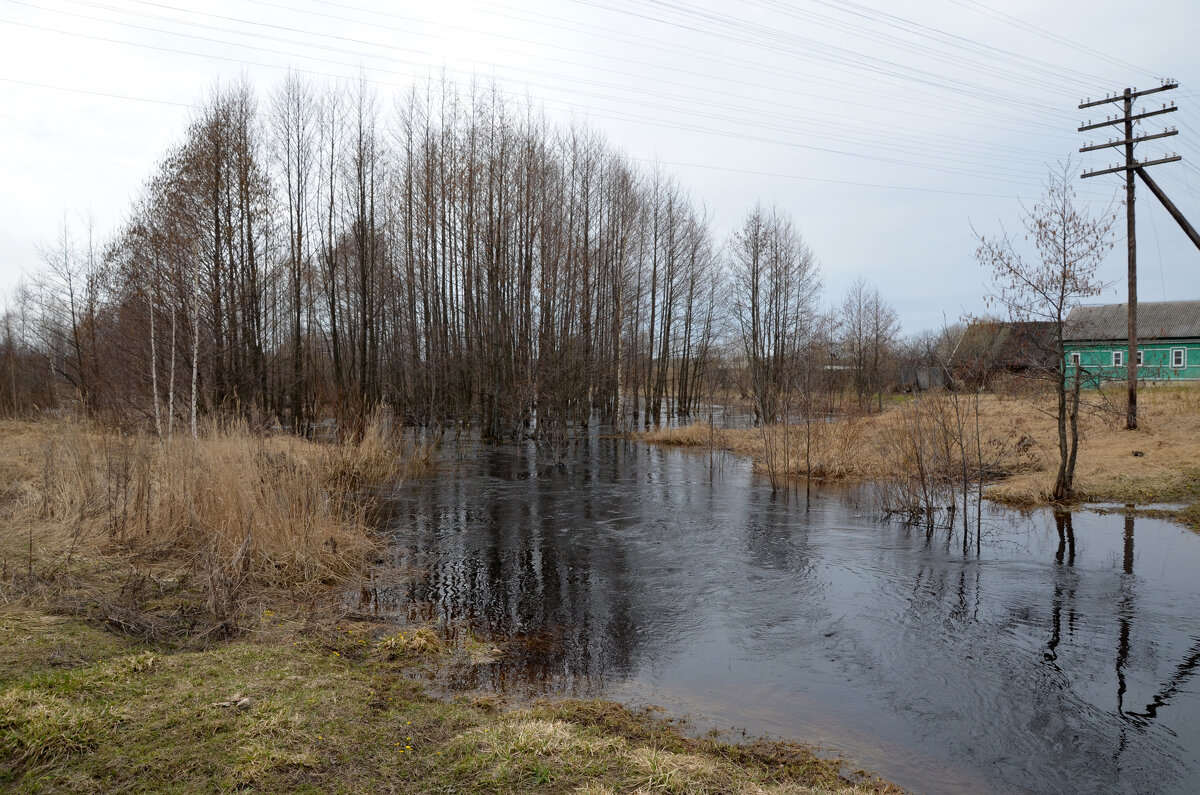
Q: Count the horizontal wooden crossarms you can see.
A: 4